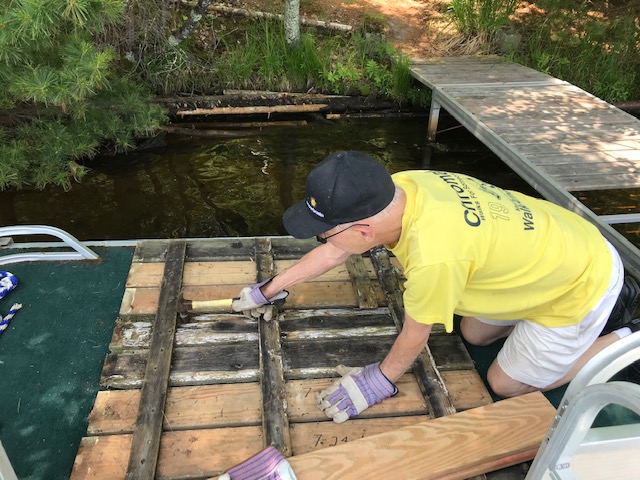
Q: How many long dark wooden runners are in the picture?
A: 3